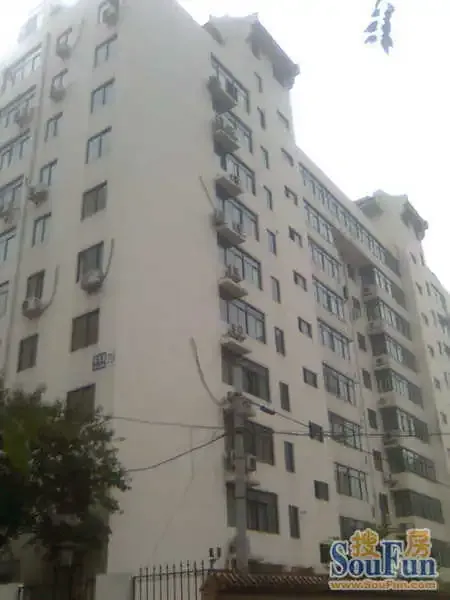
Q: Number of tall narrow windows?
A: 10